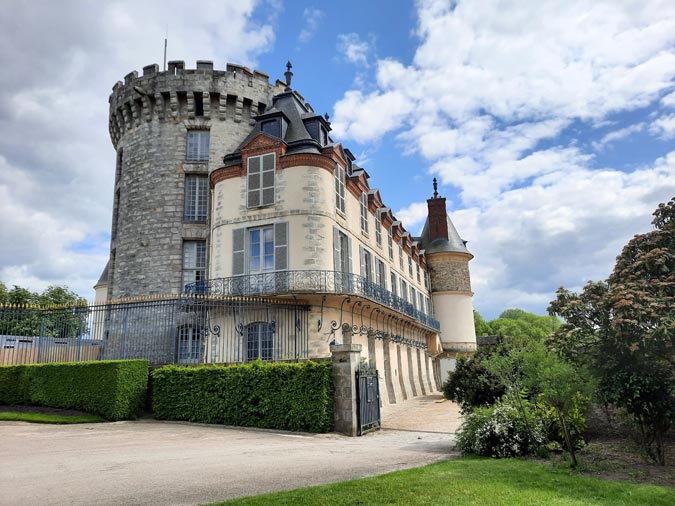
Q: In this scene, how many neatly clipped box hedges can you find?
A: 2